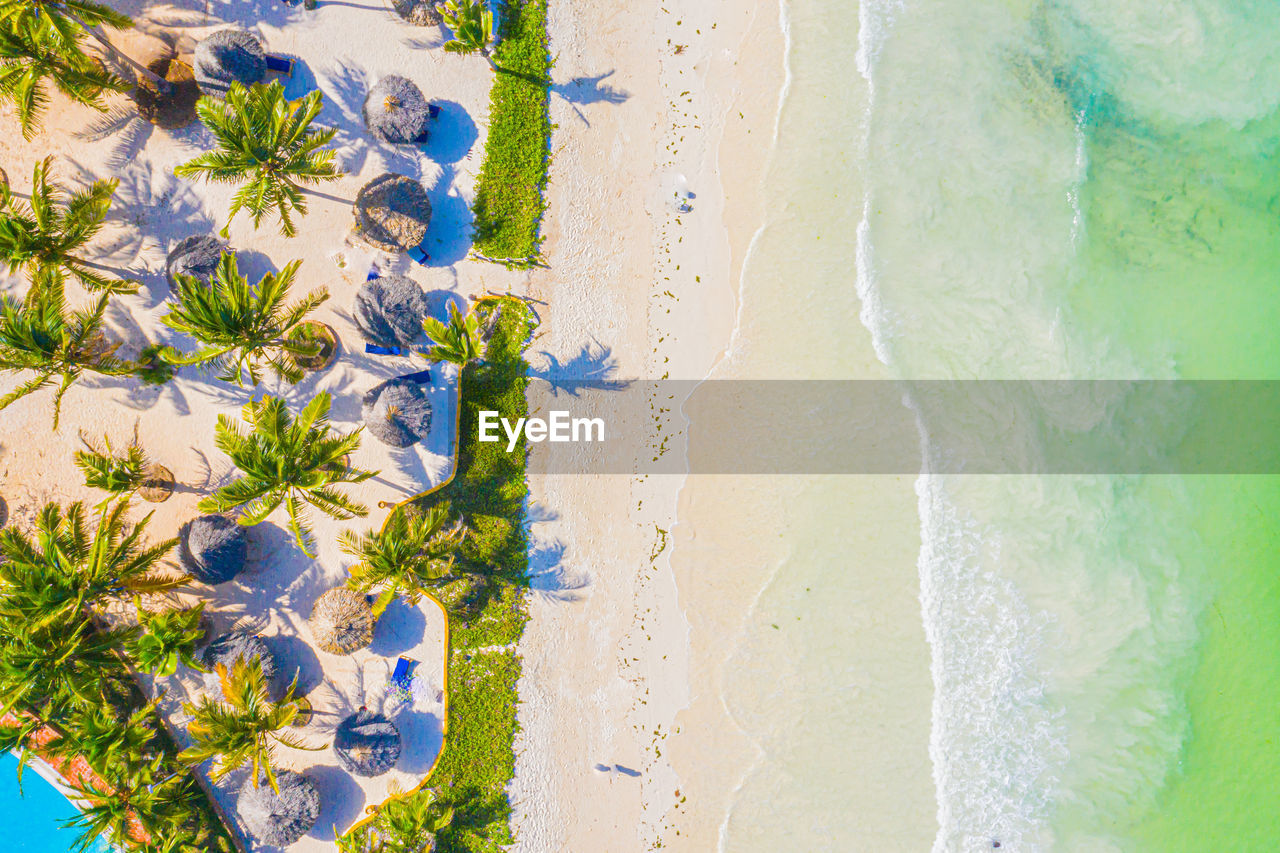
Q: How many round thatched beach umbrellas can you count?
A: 12